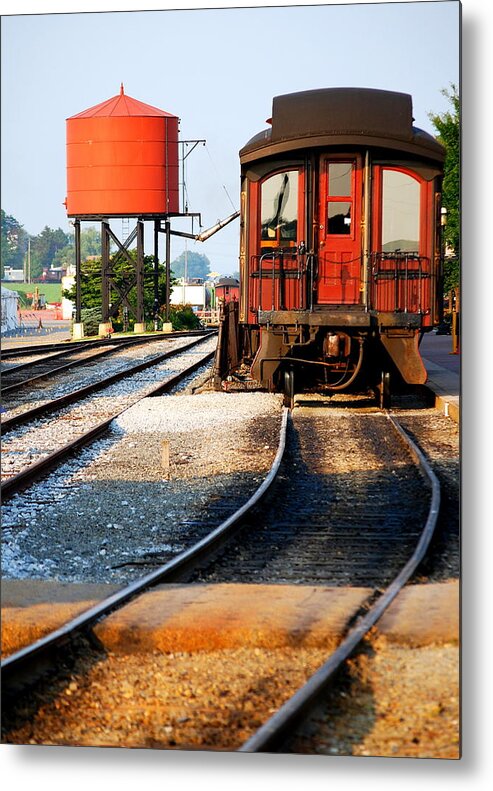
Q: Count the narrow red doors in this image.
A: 1